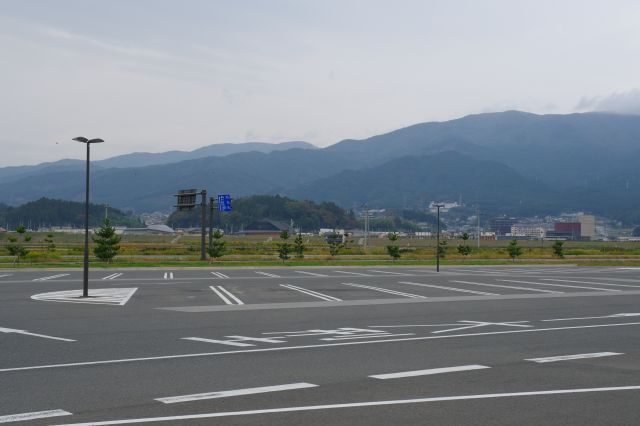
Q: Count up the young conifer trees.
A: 12